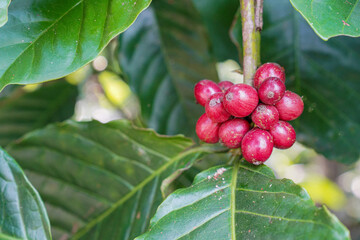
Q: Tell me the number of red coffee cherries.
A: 12